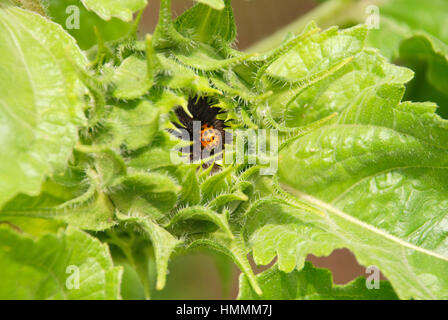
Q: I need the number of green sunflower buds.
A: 1